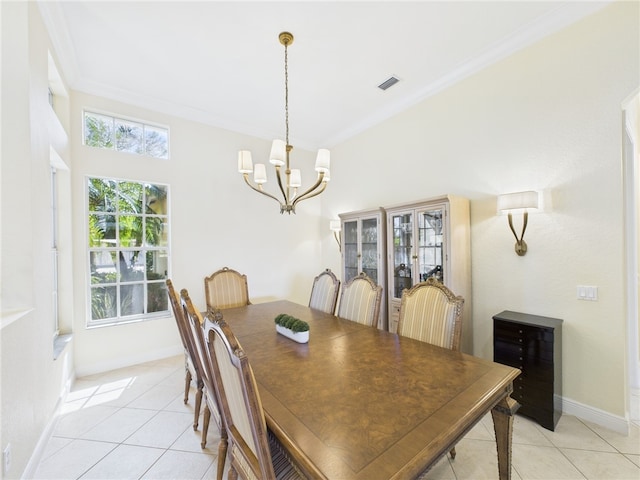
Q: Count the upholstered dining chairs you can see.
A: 7